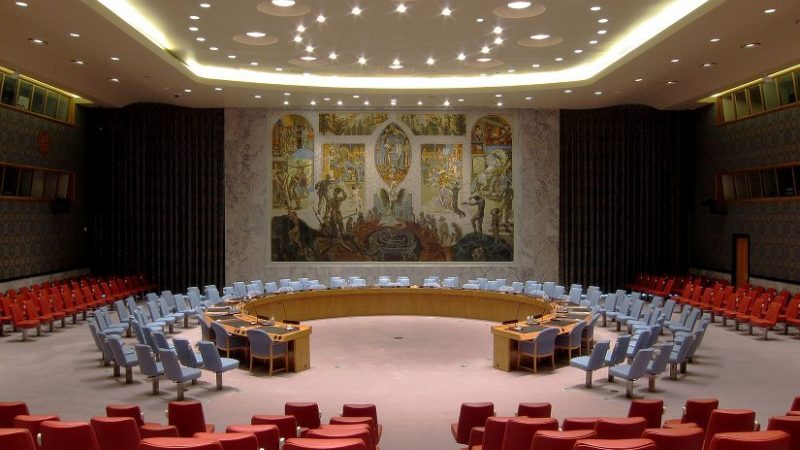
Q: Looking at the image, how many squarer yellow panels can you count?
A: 2